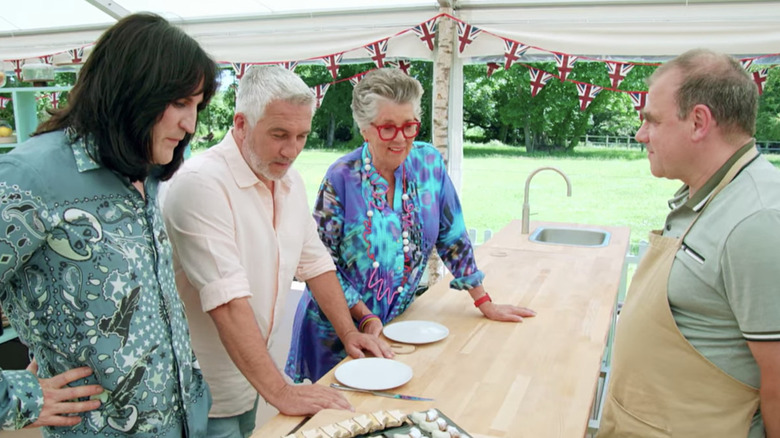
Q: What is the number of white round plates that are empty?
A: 2